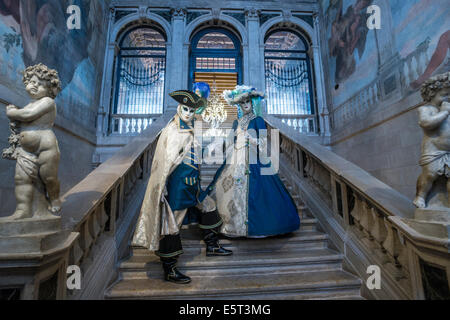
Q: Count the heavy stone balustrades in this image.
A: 2